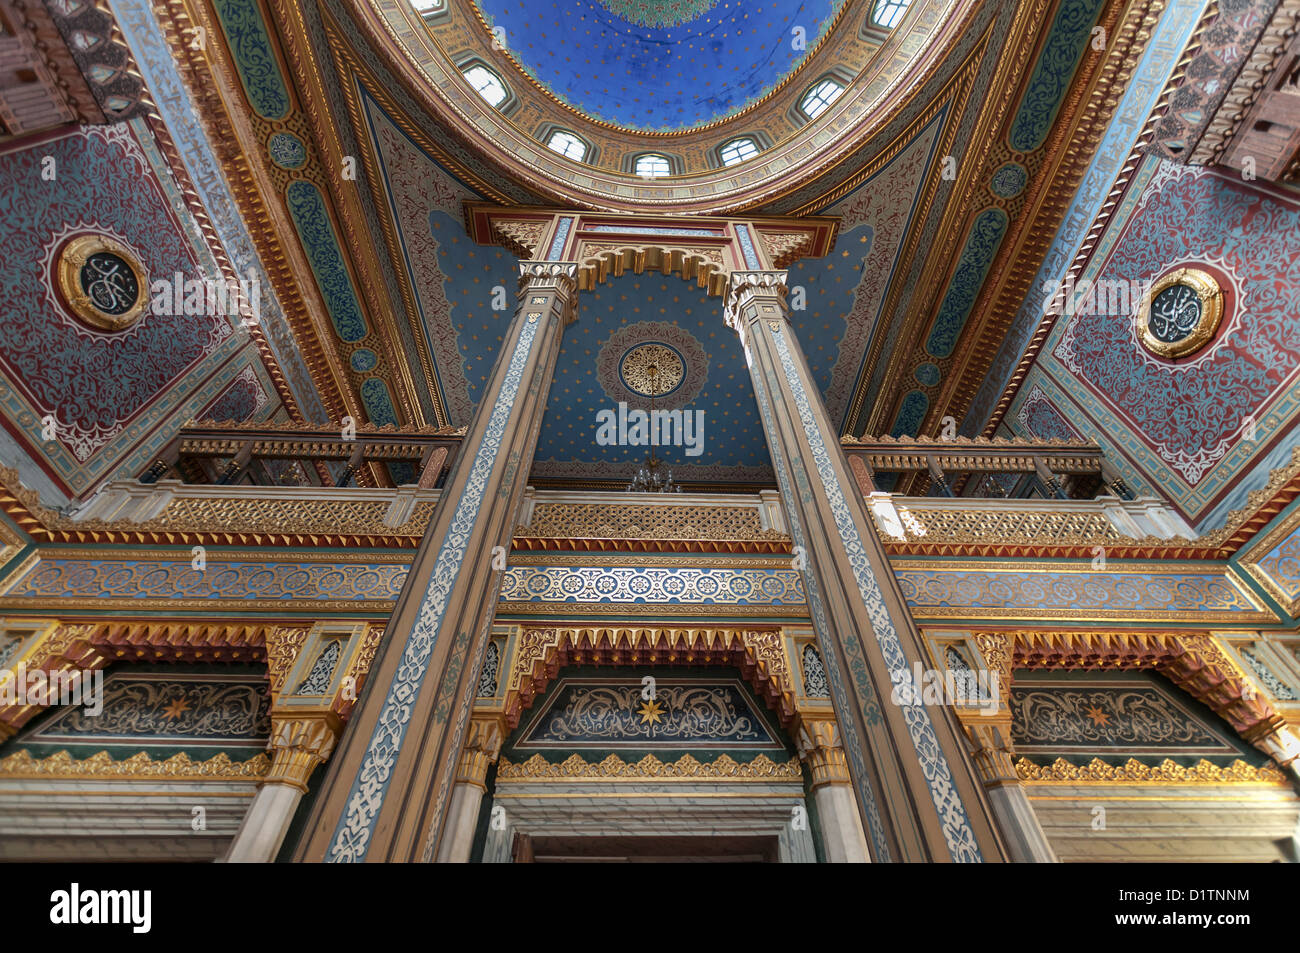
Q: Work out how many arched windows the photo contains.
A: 7